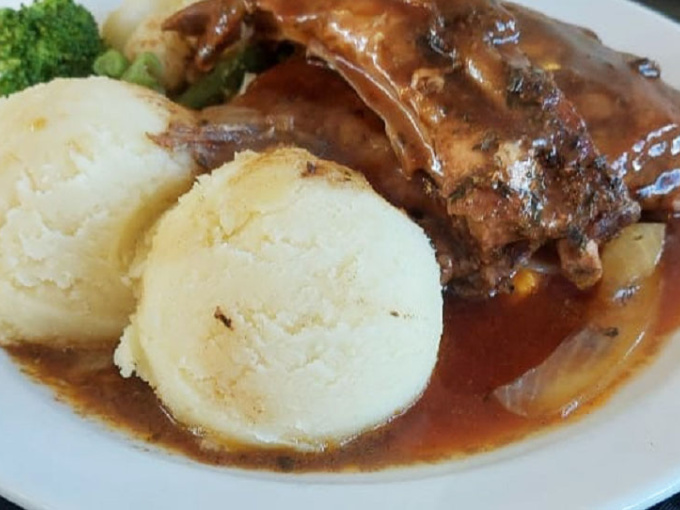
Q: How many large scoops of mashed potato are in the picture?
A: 2